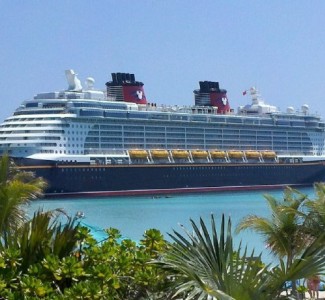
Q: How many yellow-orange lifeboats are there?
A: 8